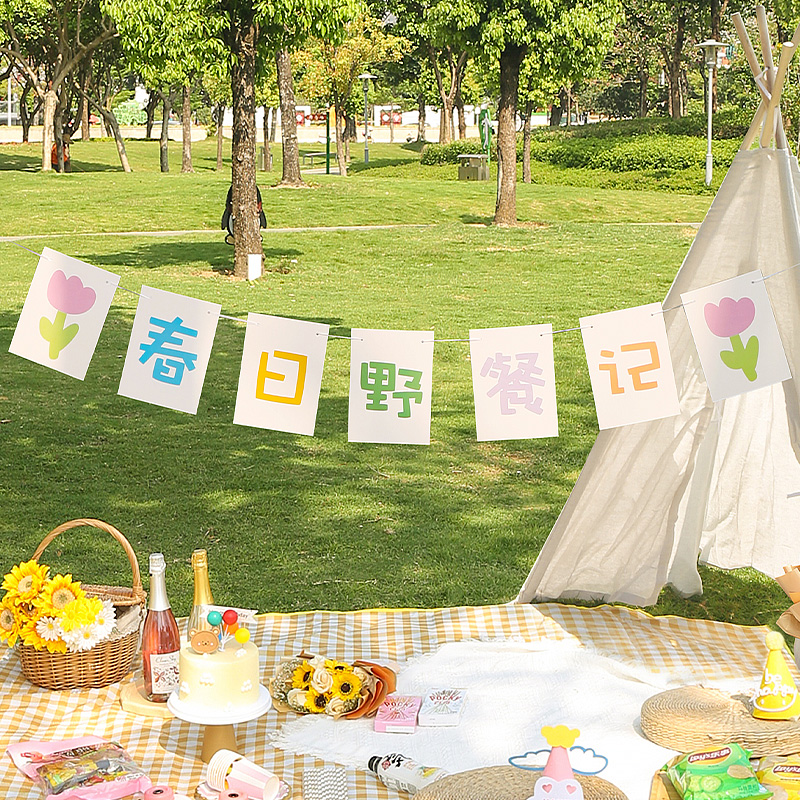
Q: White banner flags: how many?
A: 7